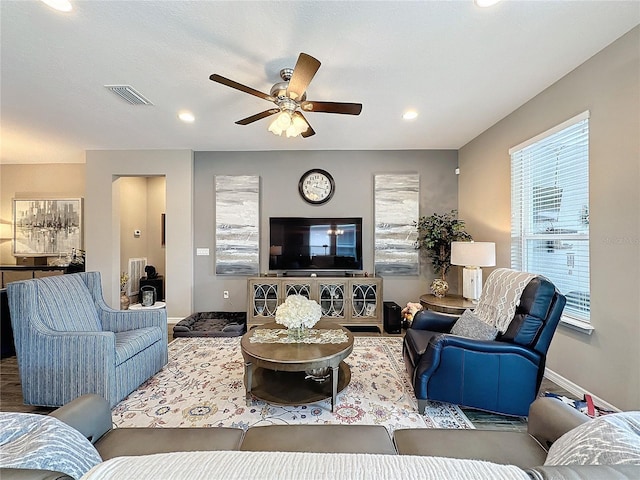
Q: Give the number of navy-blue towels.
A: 0